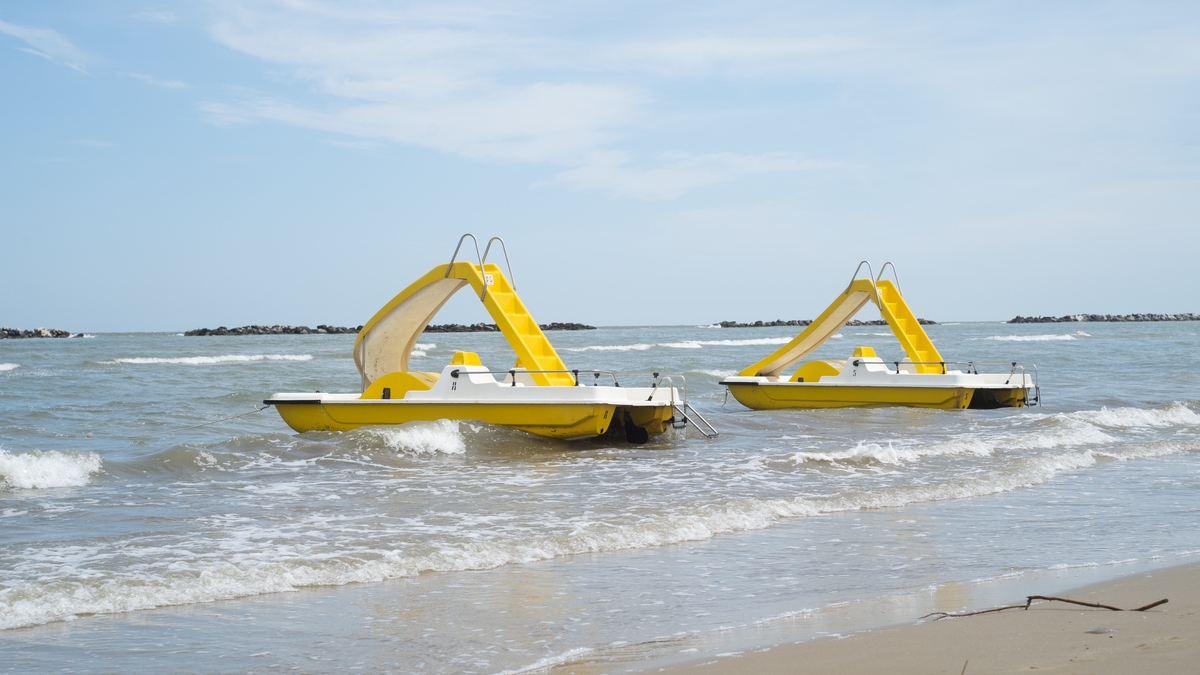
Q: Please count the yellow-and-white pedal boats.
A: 2